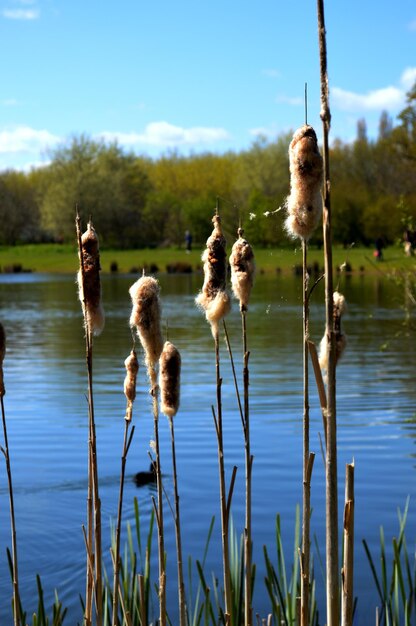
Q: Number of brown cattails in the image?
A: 9